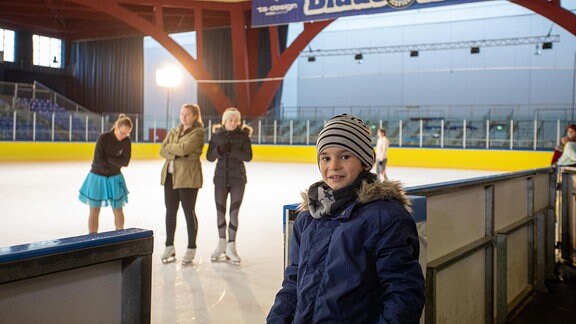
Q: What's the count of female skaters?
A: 3